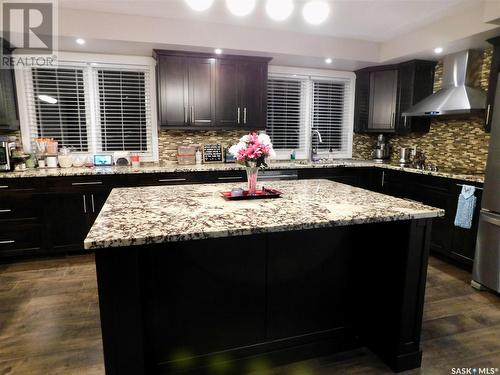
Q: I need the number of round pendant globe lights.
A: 4